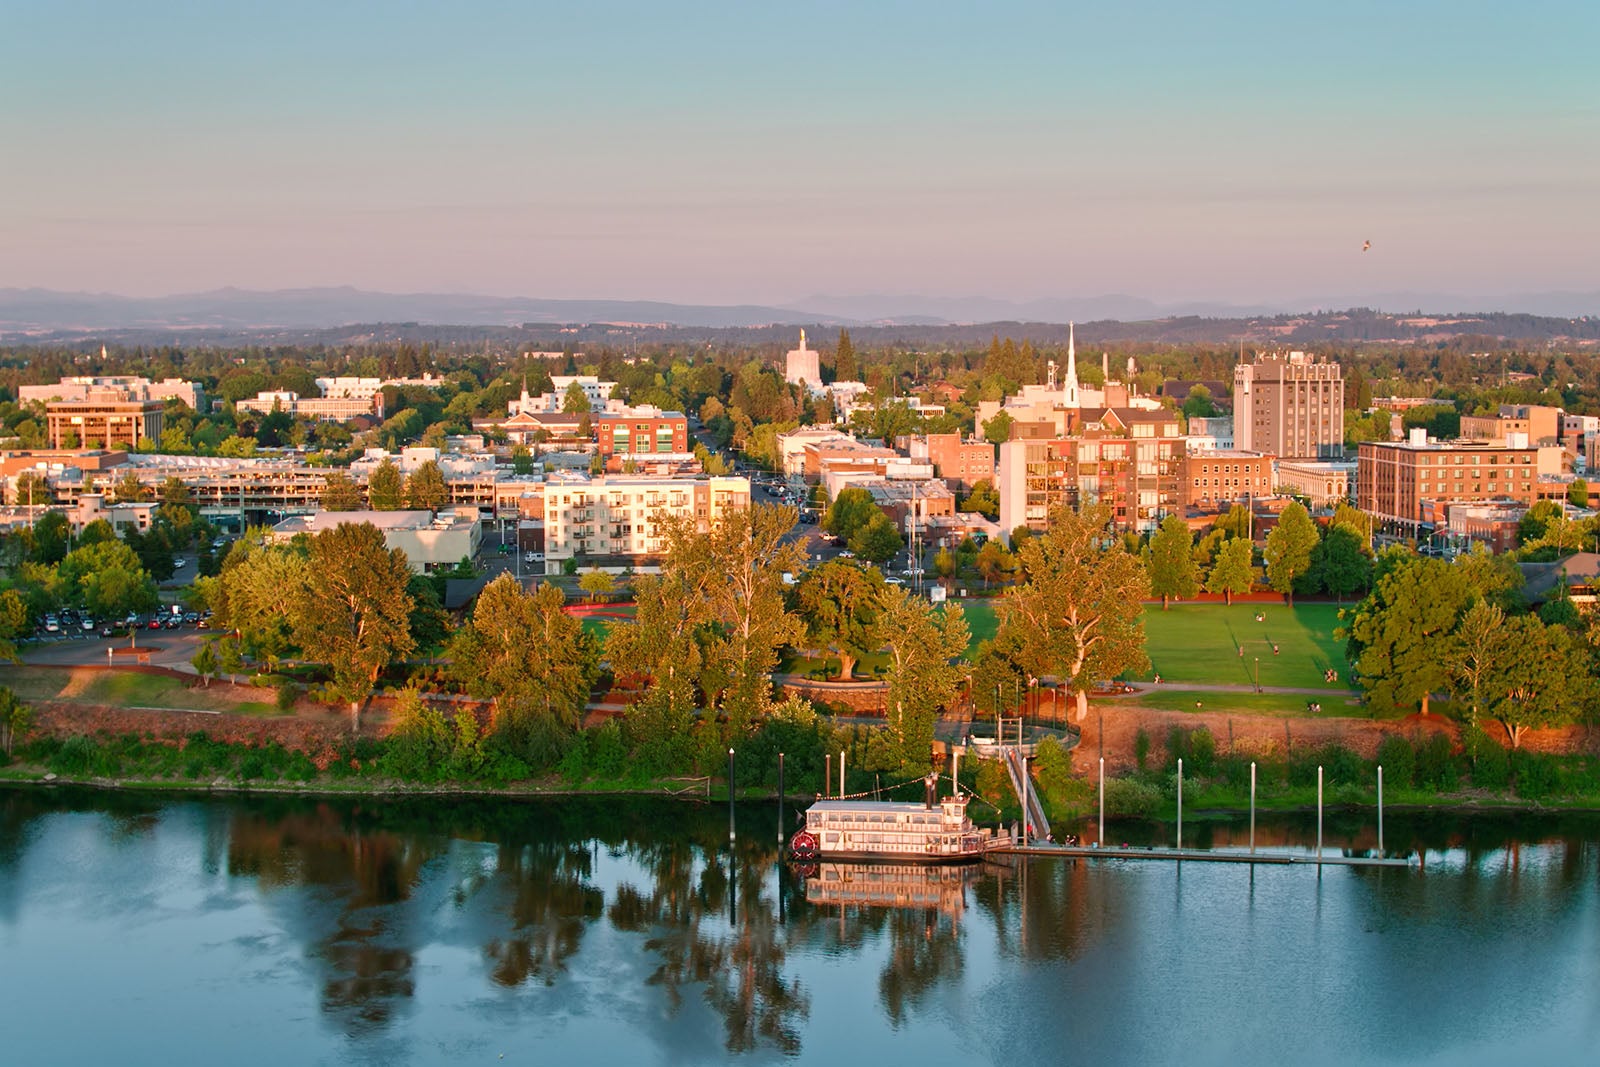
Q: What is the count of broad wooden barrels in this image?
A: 0